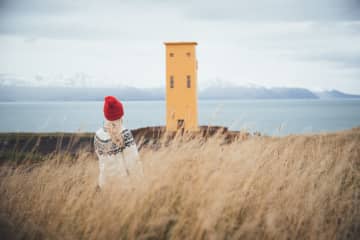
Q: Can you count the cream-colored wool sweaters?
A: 1